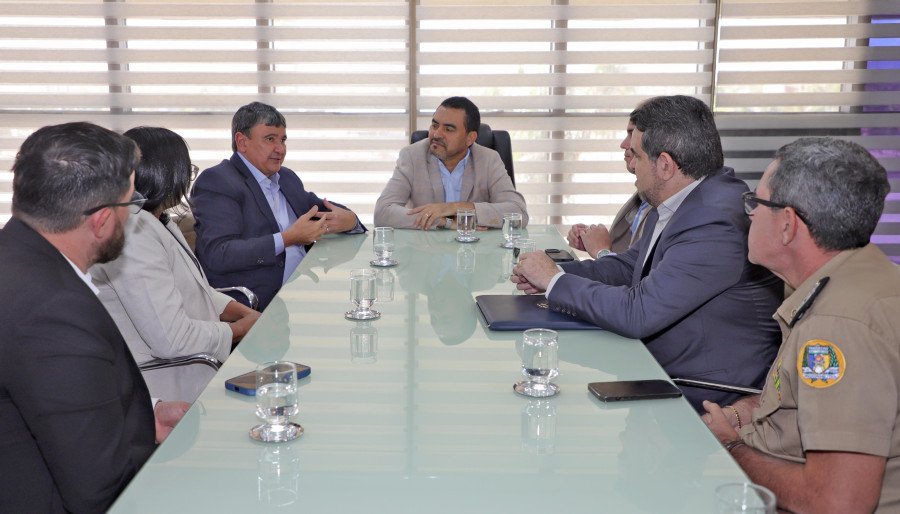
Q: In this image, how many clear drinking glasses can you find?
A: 8